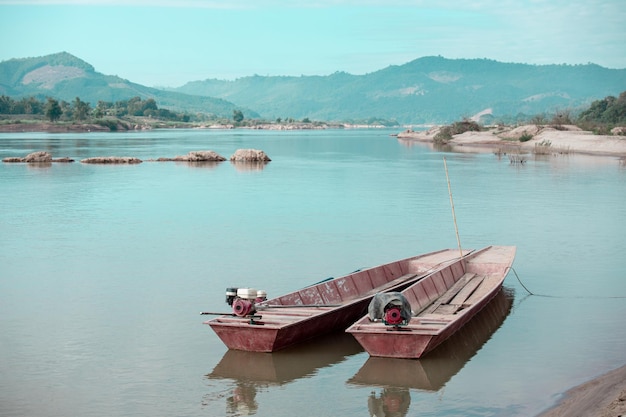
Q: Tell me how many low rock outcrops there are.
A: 4